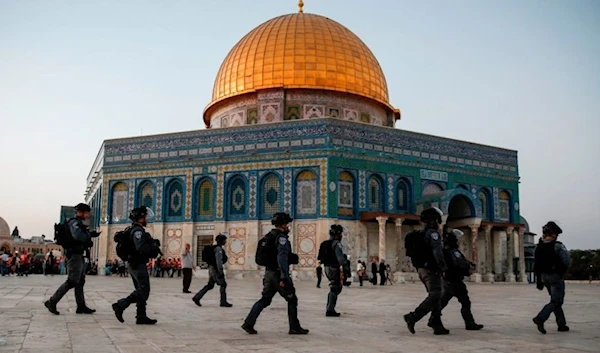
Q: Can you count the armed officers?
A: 8